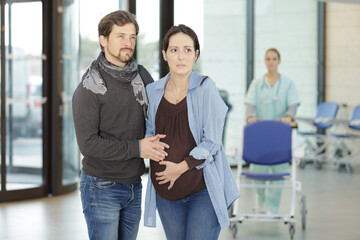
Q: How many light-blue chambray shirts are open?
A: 1